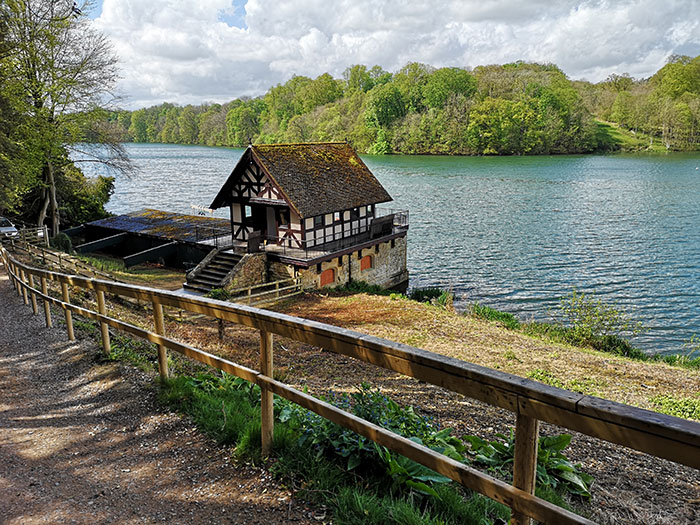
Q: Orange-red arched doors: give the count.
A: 2